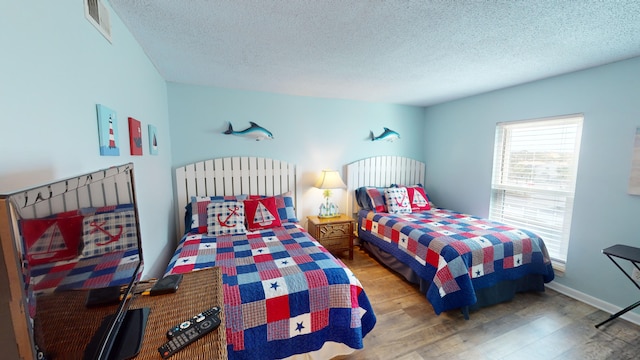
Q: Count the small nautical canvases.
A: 3